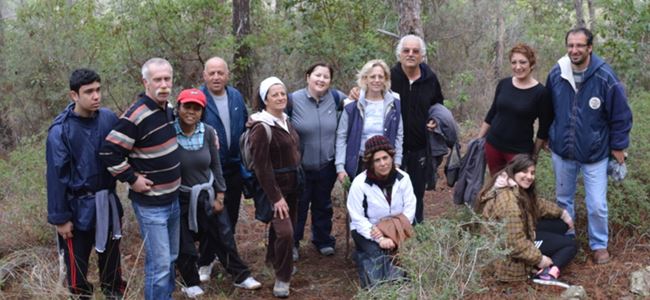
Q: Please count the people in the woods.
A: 12